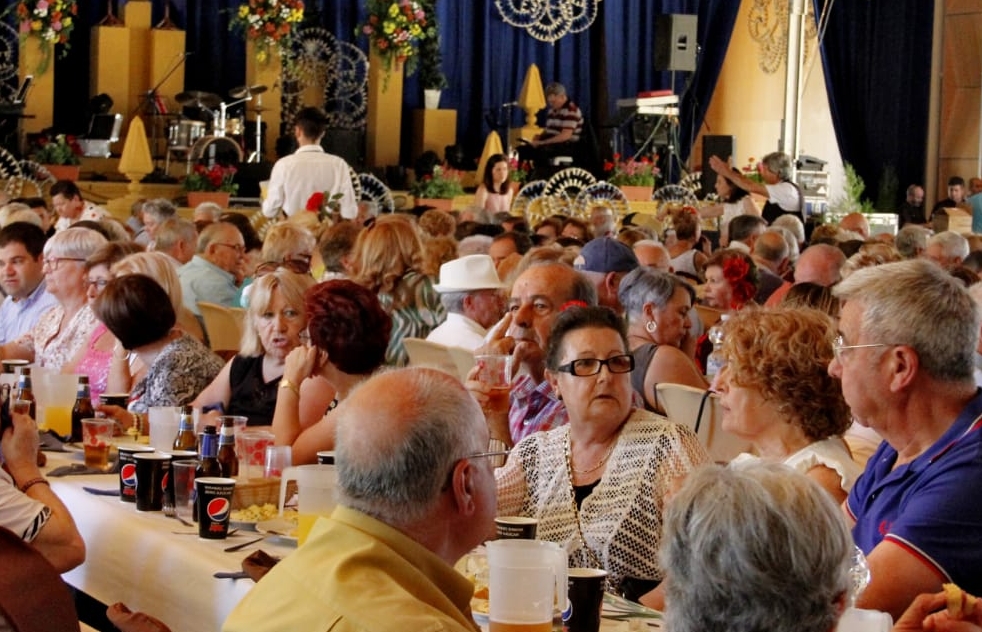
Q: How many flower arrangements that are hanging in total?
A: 3